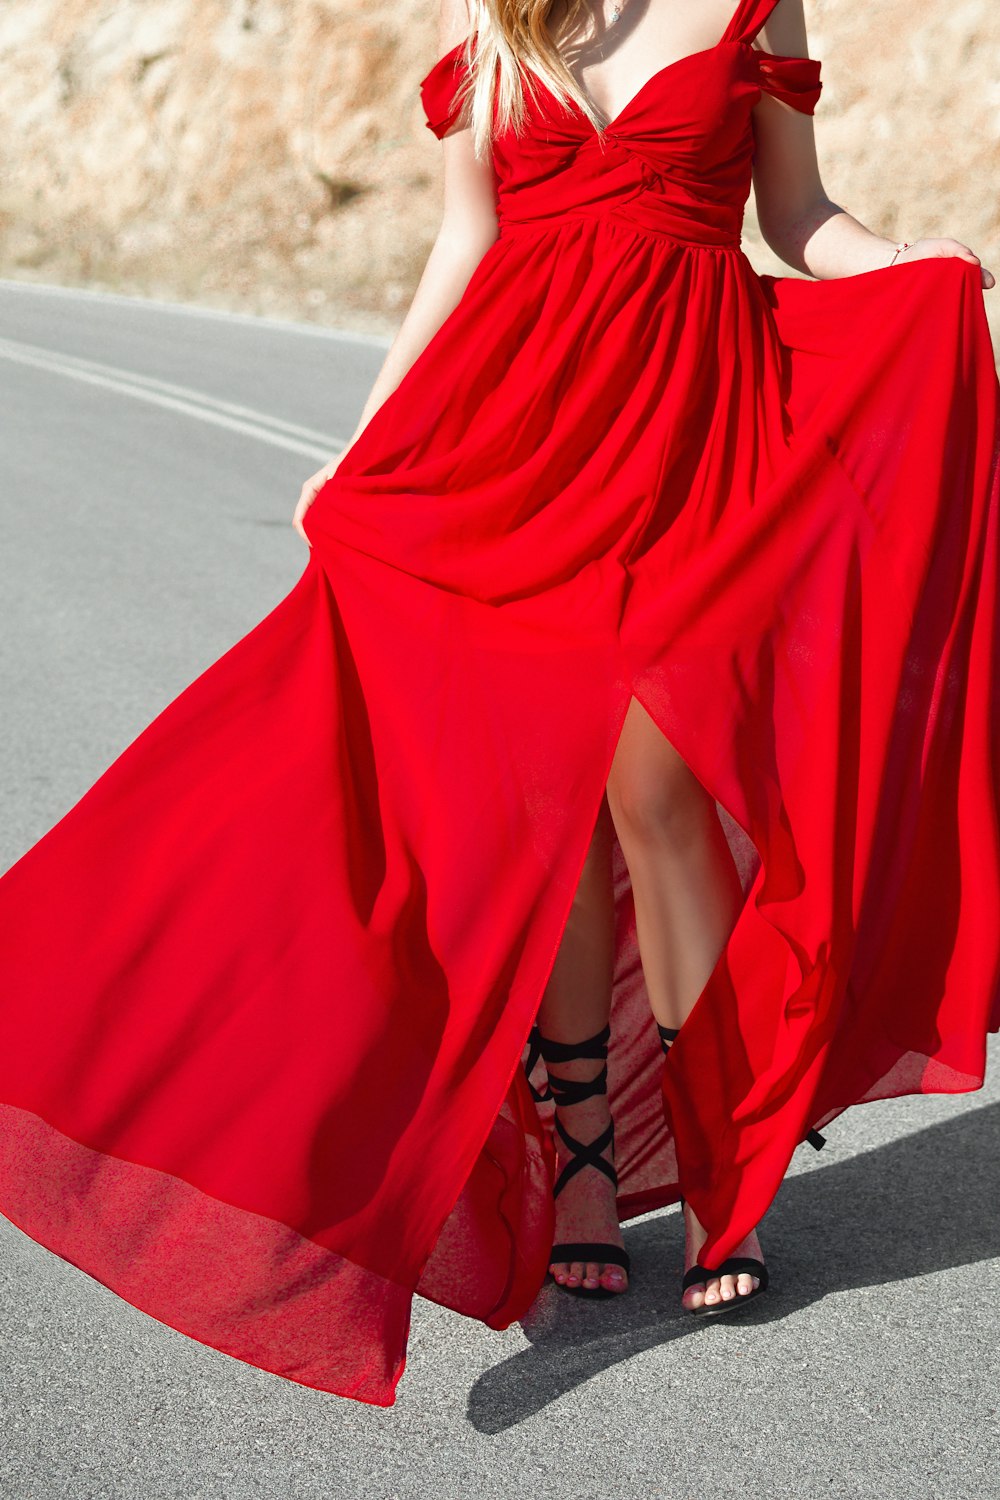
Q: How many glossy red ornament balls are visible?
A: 0